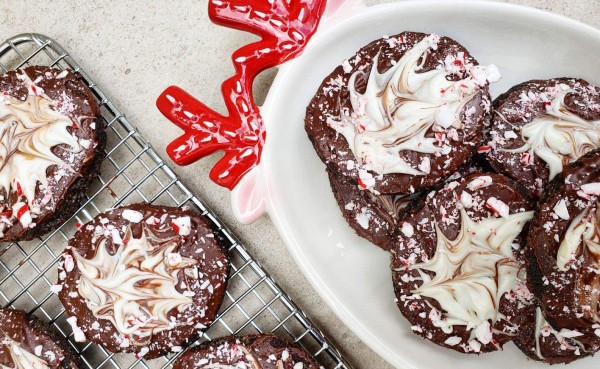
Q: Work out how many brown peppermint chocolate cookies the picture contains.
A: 10